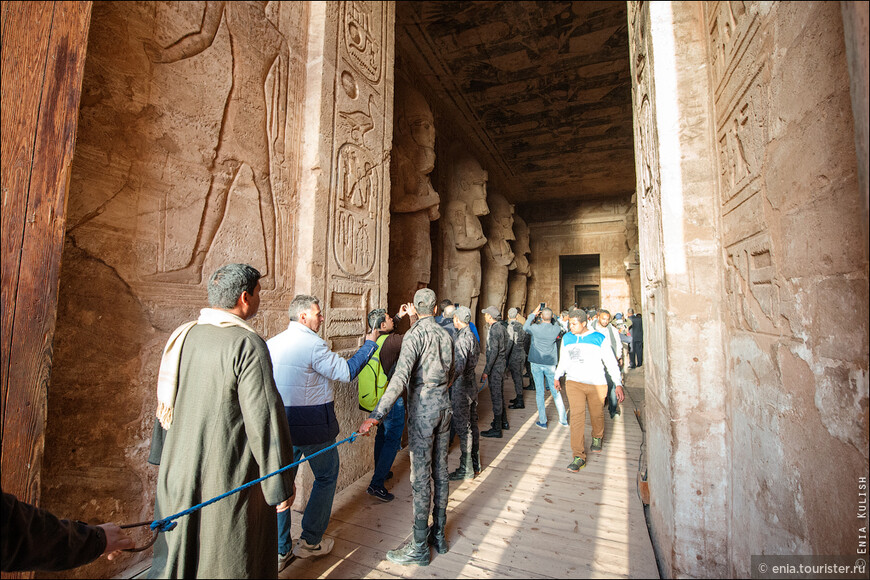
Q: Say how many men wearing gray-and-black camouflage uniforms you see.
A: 4